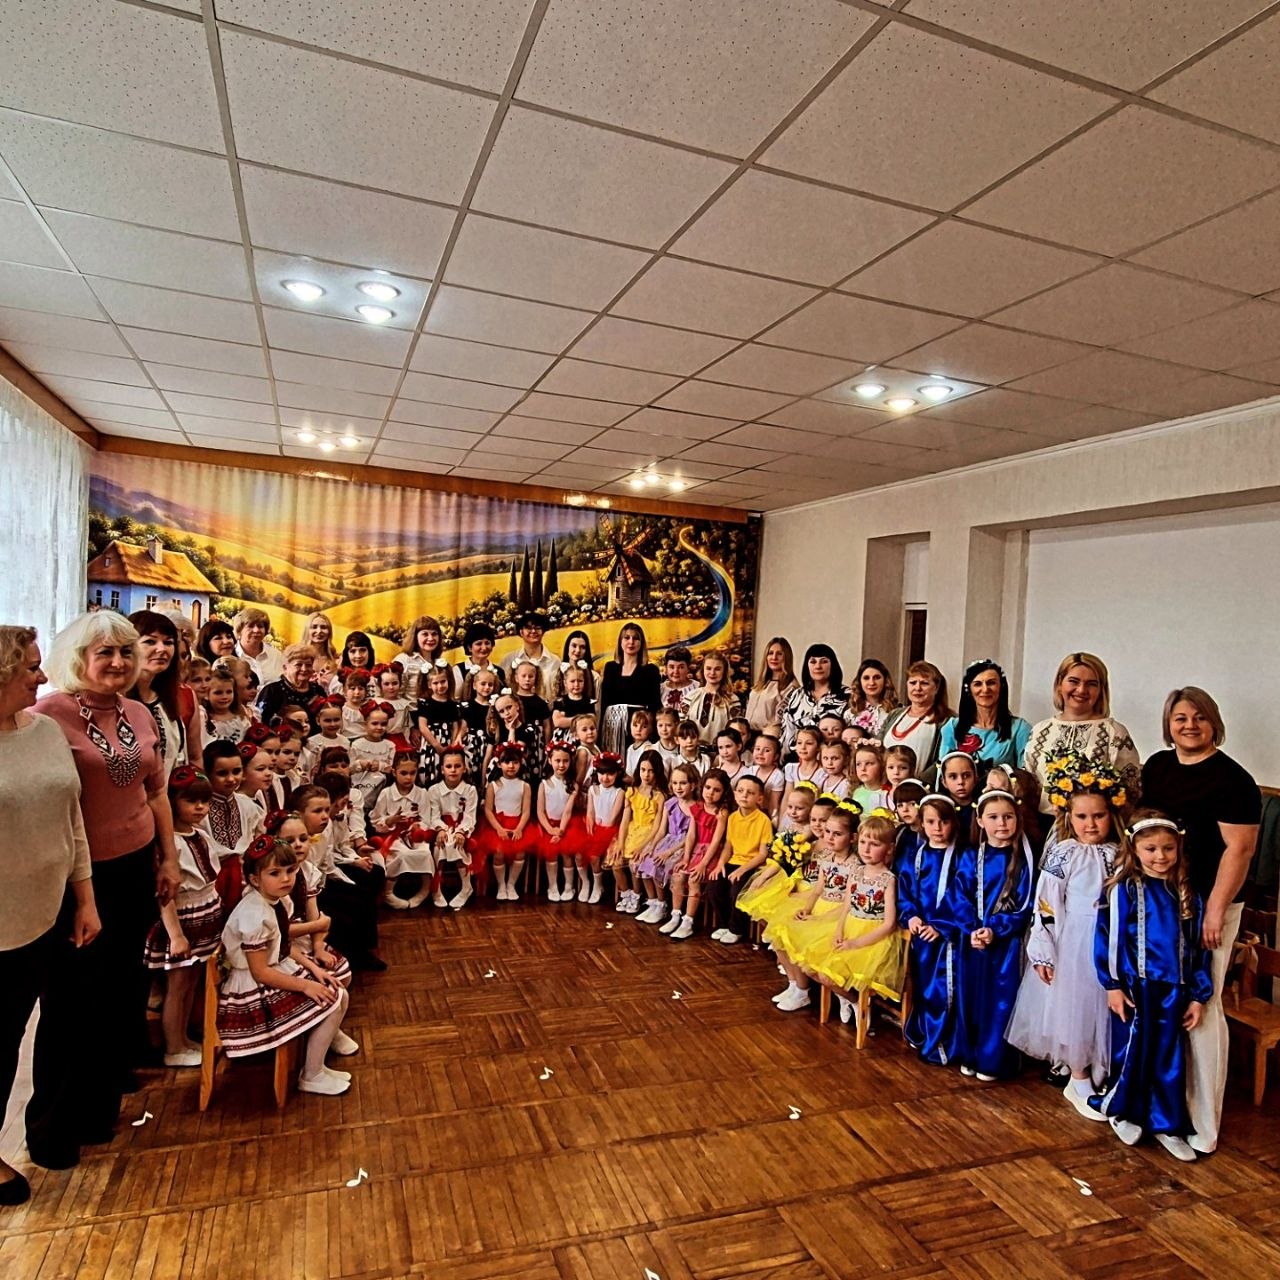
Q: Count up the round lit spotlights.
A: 12